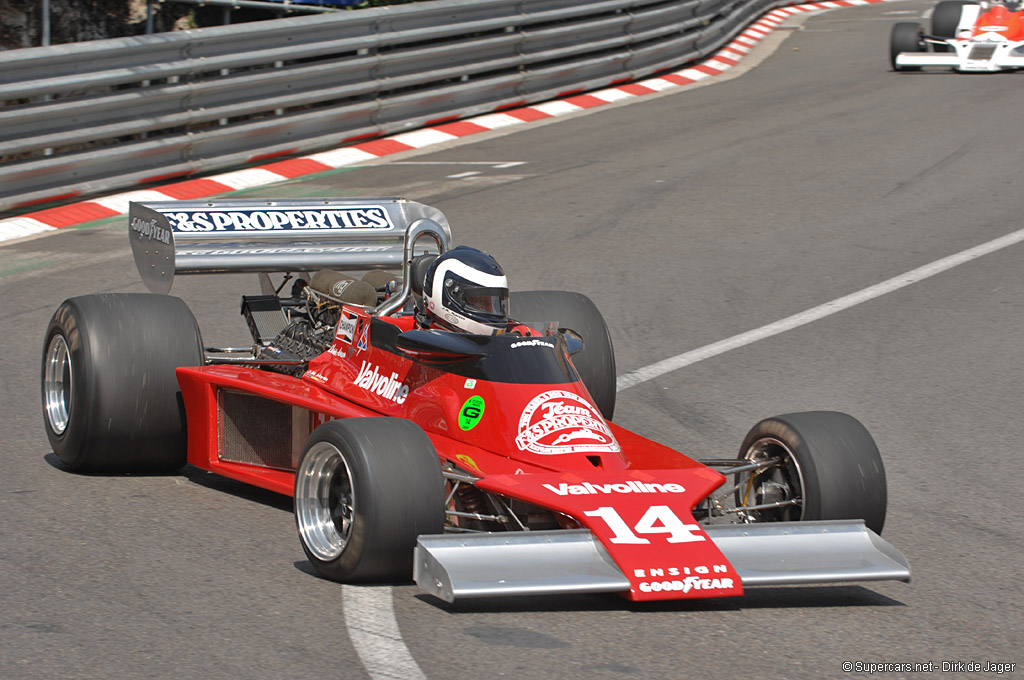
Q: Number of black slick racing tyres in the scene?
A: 6